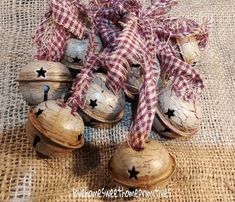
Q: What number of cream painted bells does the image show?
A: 8